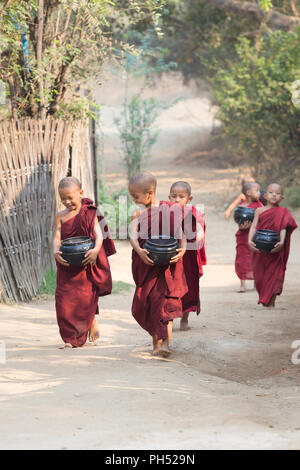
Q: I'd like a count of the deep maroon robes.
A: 5